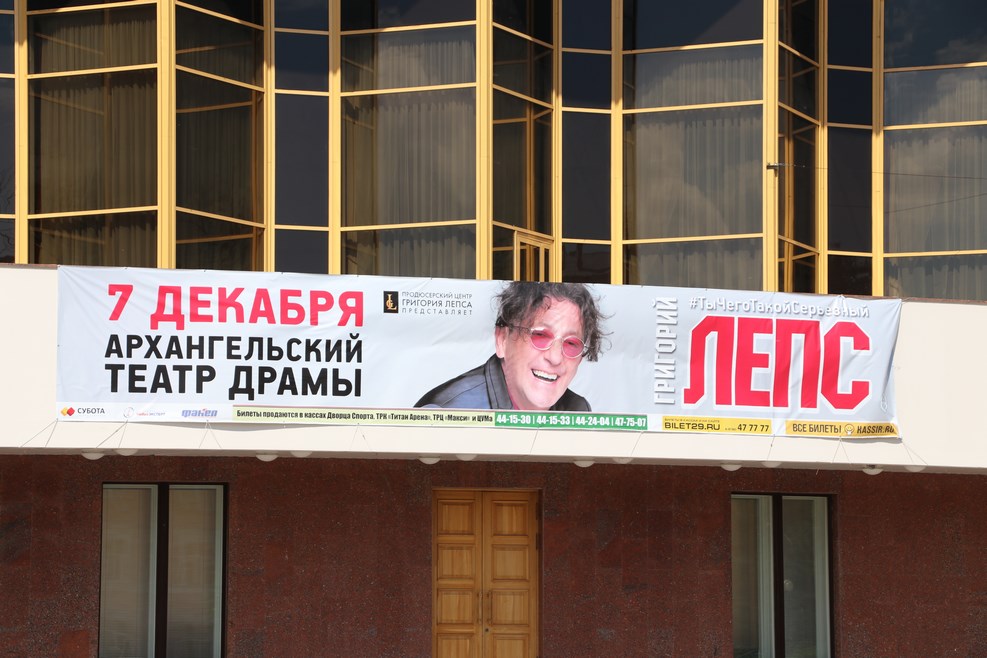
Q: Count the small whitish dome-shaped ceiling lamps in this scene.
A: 12